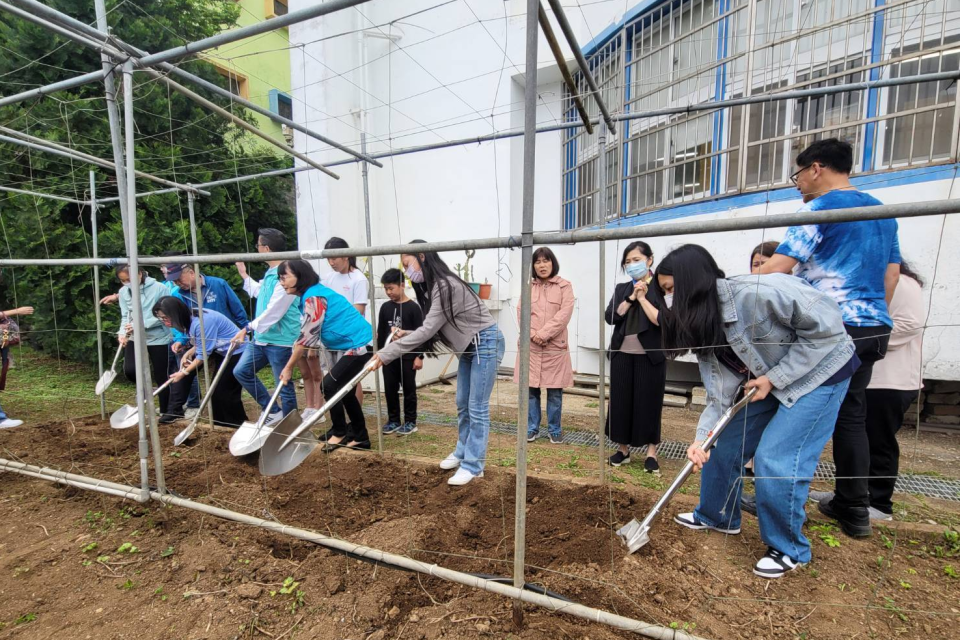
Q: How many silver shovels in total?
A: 6